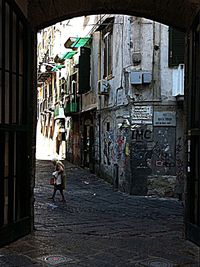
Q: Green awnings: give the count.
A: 3